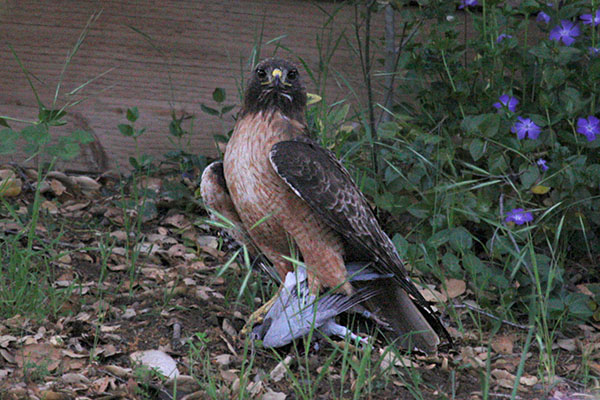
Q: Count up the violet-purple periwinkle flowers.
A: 11